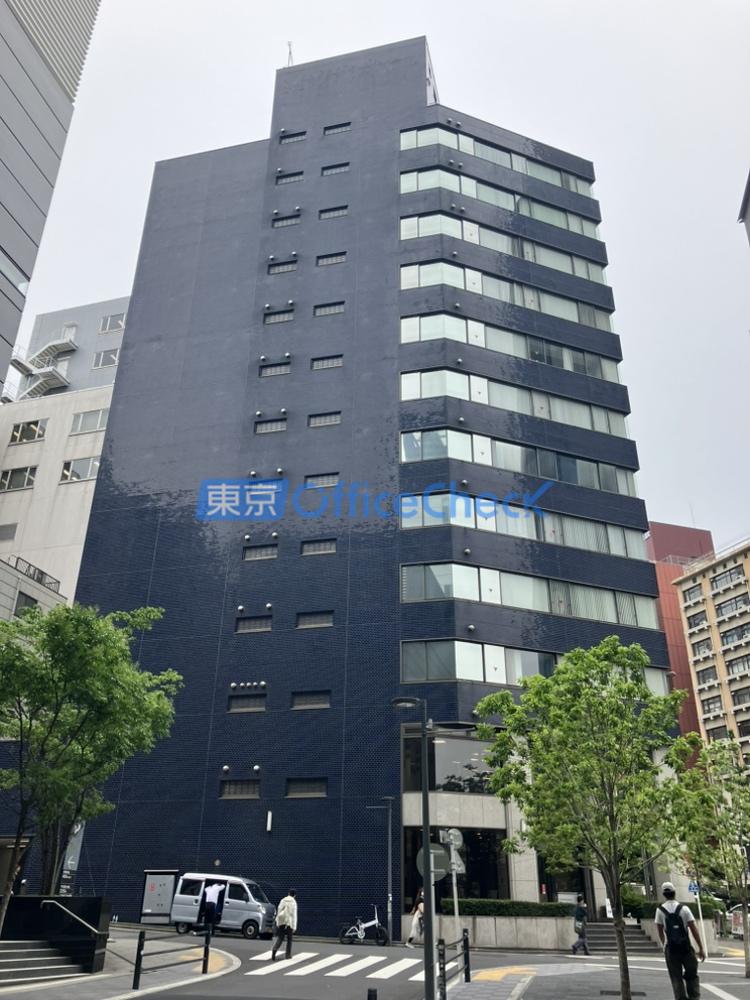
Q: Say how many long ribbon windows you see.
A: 10